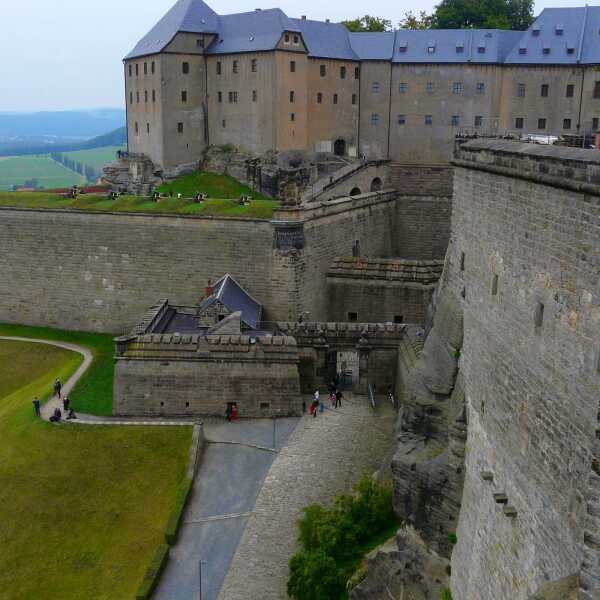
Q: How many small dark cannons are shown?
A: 5